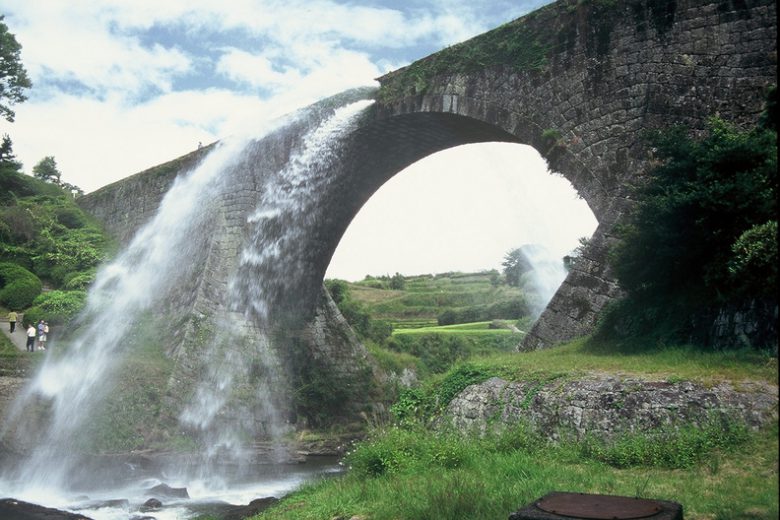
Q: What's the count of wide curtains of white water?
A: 2